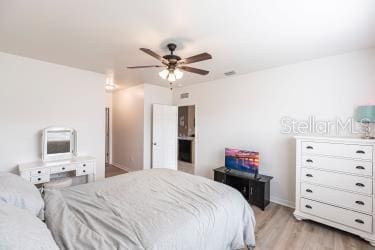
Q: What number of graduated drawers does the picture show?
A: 5